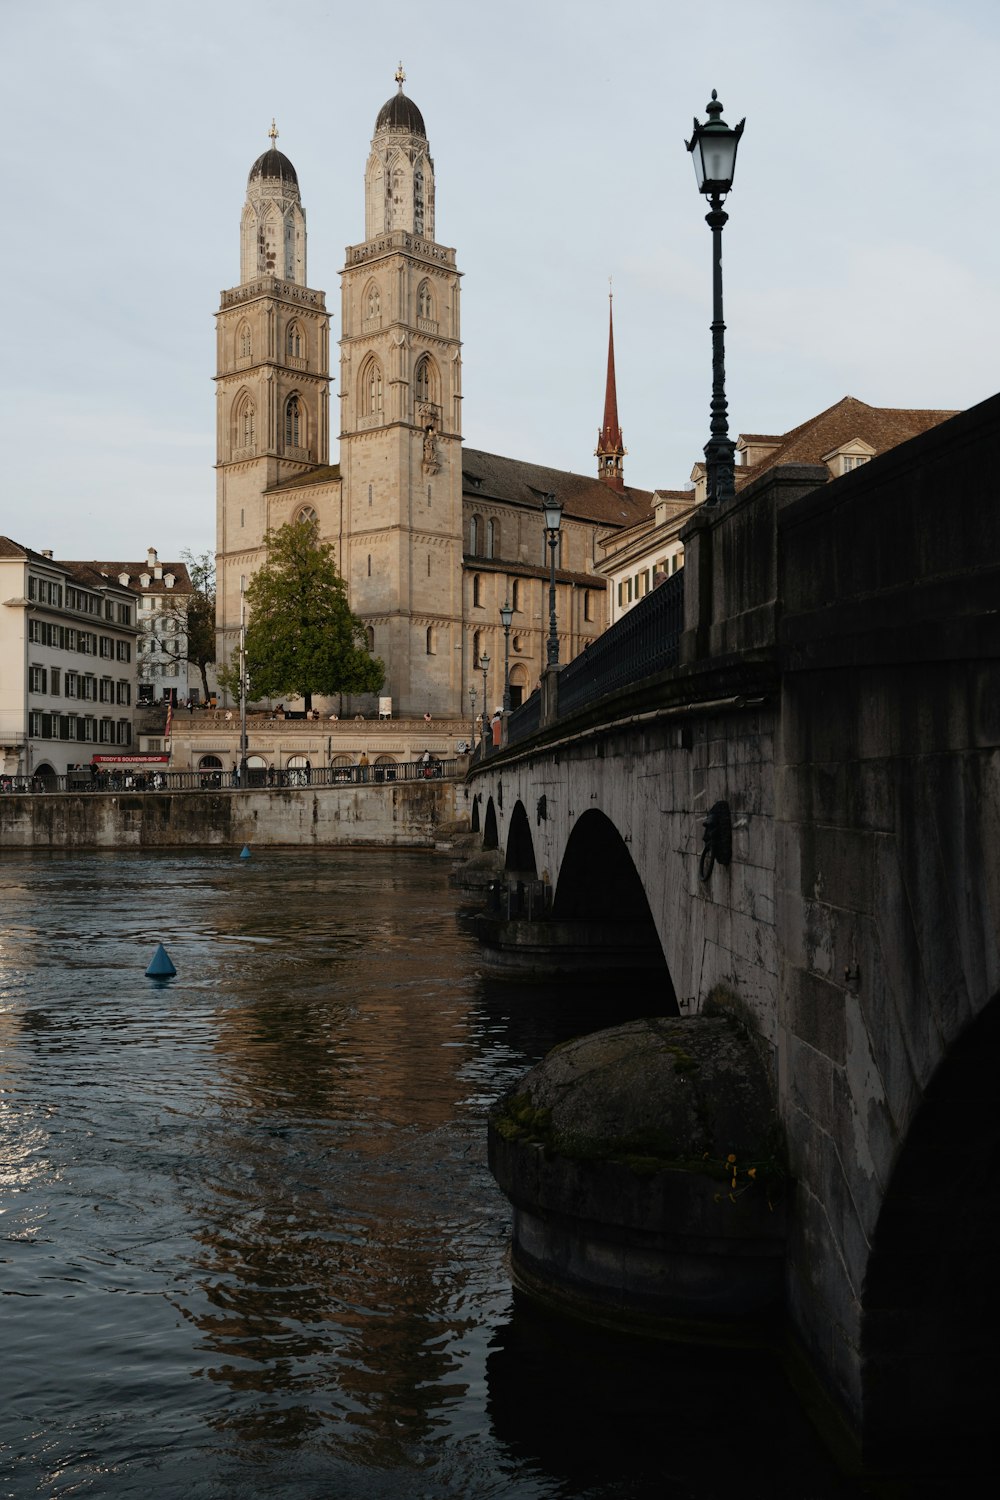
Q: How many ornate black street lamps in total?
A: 5